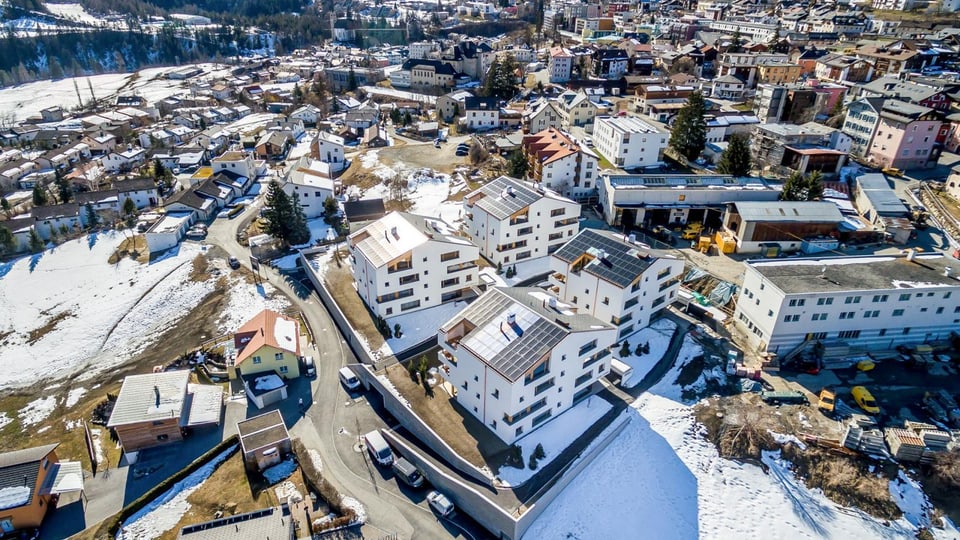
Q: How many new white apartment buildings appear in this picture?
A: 4